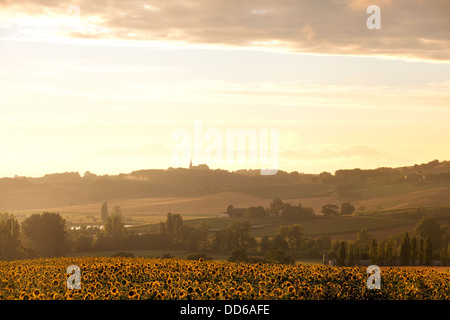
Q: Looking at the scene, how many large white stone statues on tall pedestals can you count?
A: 0